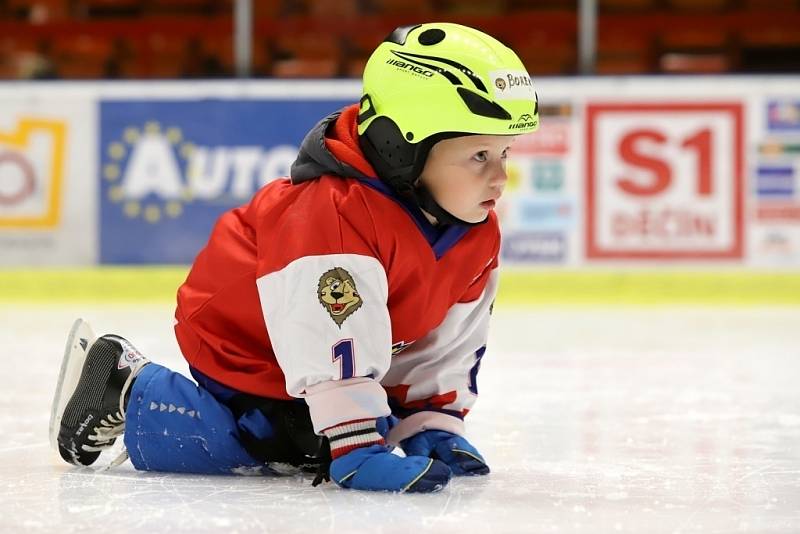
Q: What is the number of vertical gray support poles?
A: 2